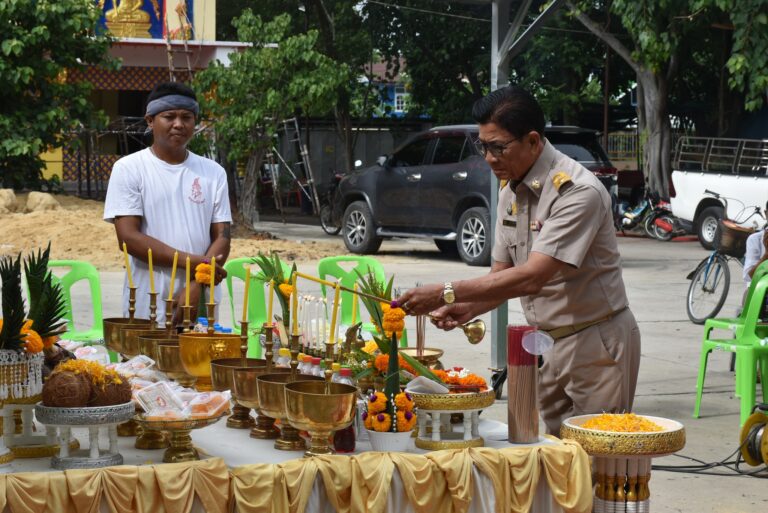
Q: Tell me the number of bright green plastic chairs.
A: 5